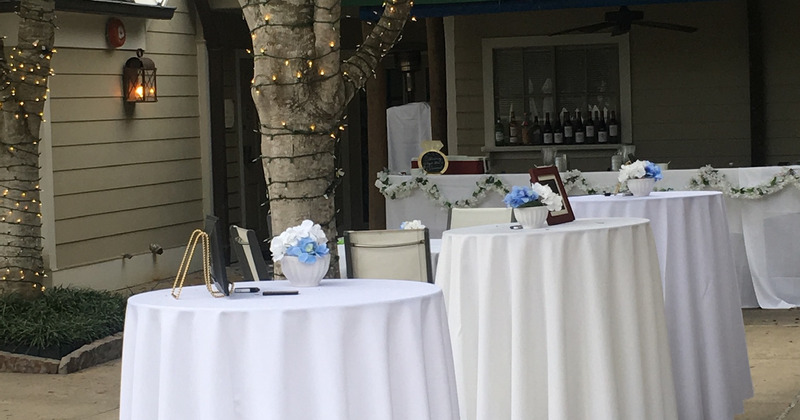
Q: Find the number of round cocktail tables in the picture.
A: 3